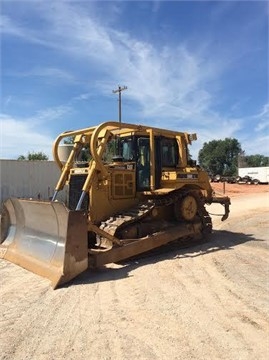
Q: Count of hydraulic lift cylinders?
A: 2